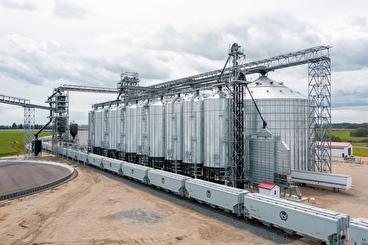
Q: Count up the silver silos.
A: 12